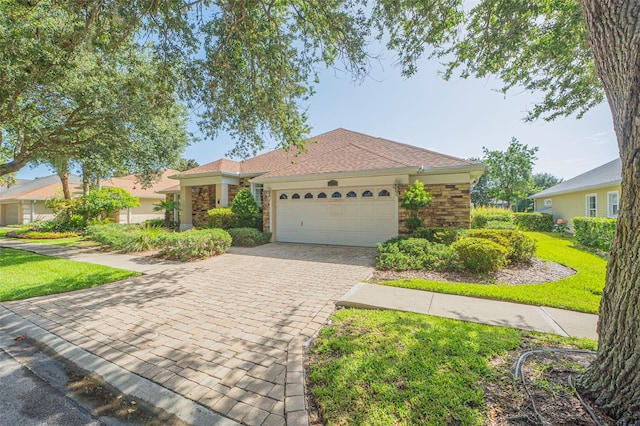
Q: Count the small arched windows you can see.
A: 8